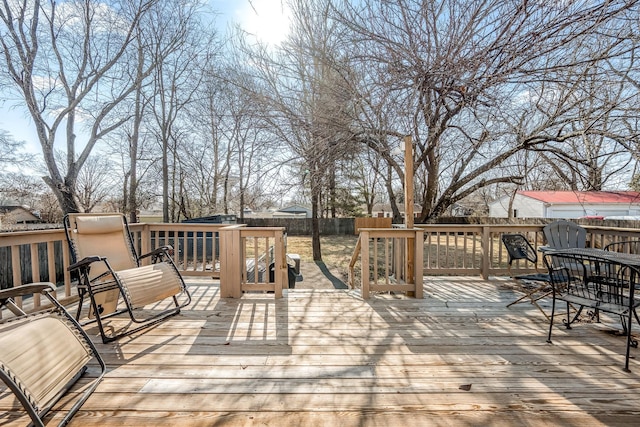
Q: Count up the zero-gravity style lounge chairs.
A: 2